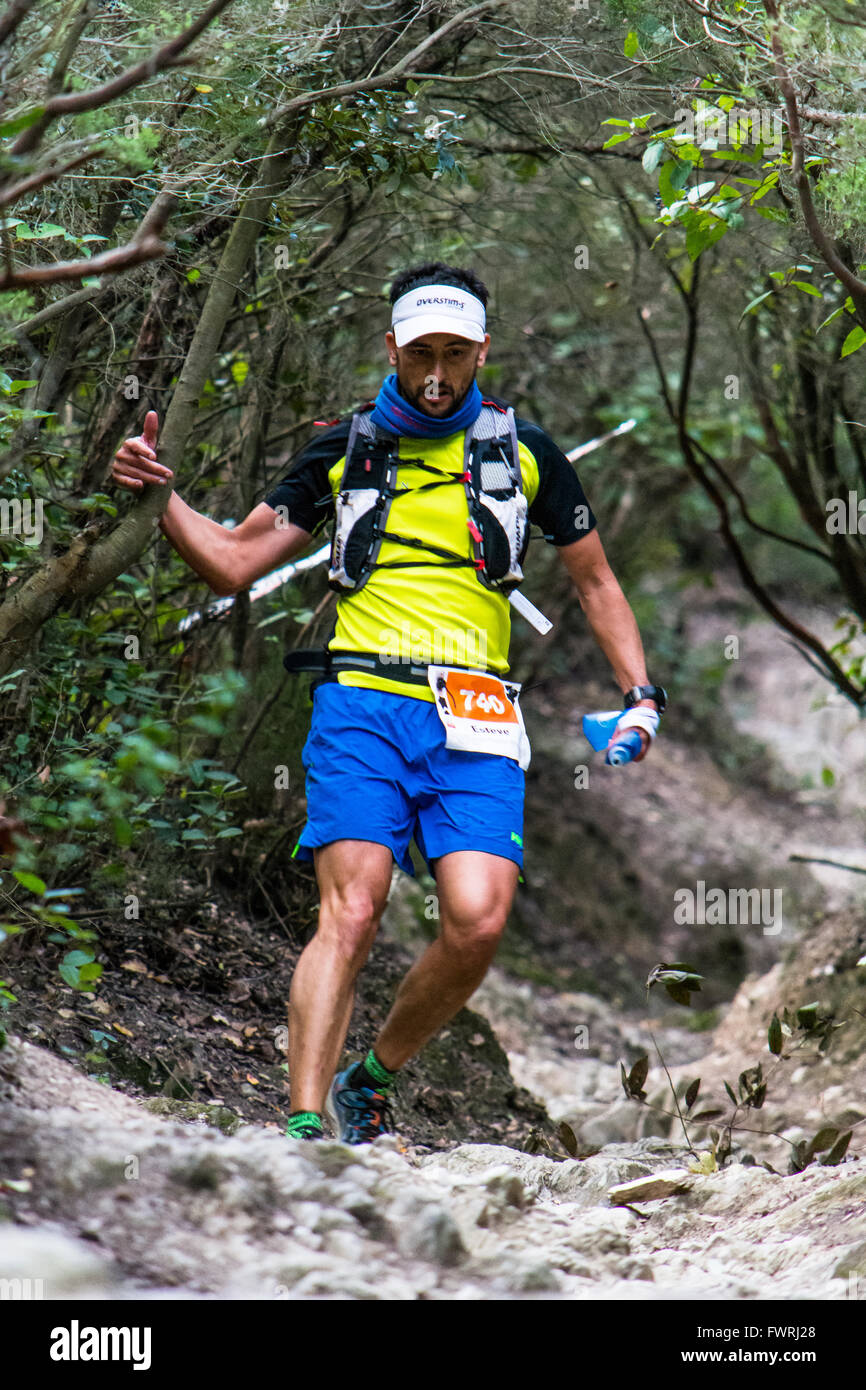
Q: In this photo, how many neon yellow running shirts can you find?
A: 1